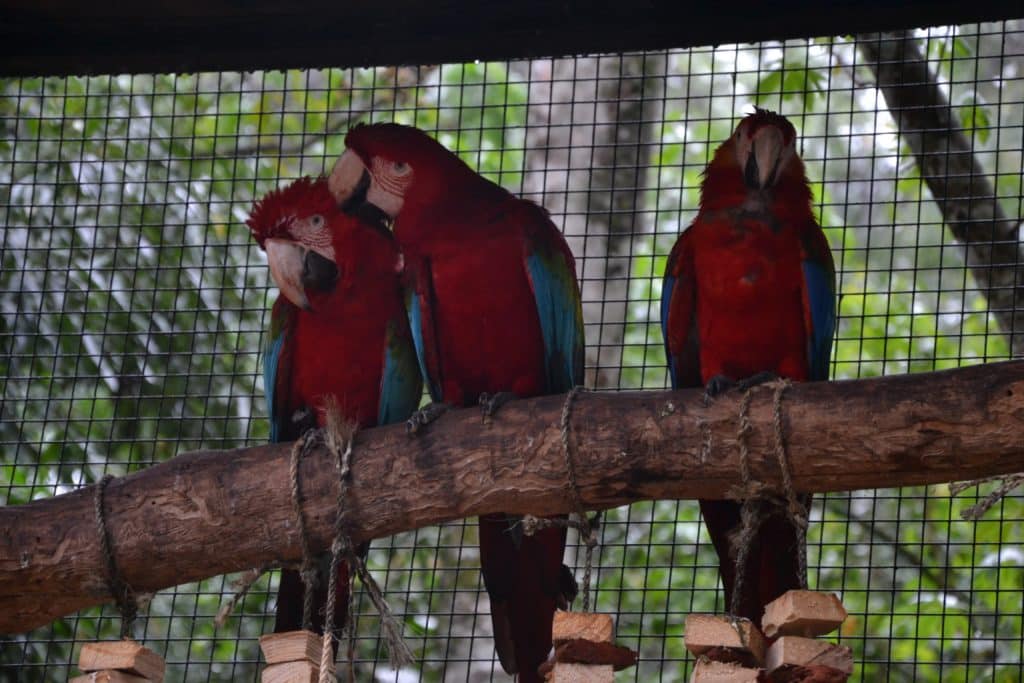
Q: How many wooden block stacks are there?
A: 5